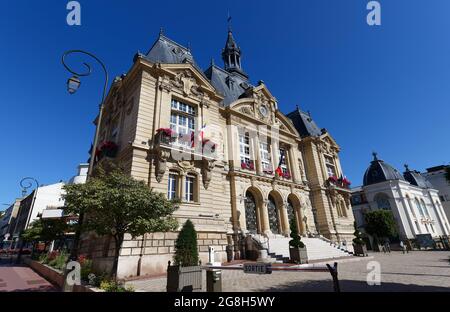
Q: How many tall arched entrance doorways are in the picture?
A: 3